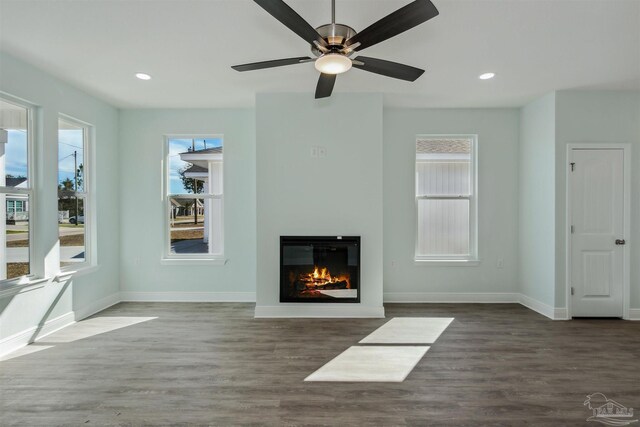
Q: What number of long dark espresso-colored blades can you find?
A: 5